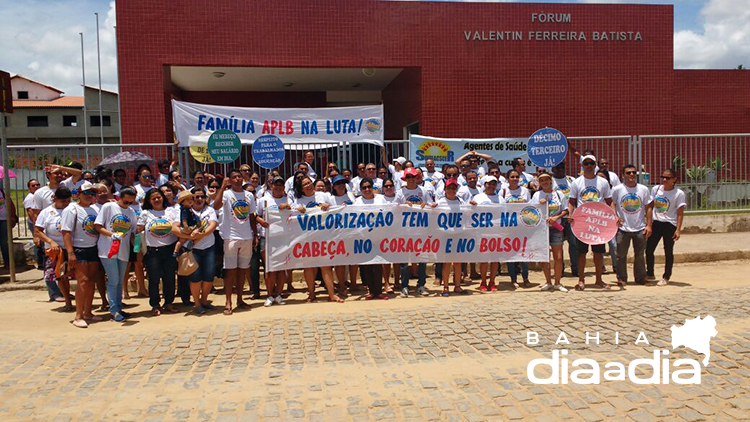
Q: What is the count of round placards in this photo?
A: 5